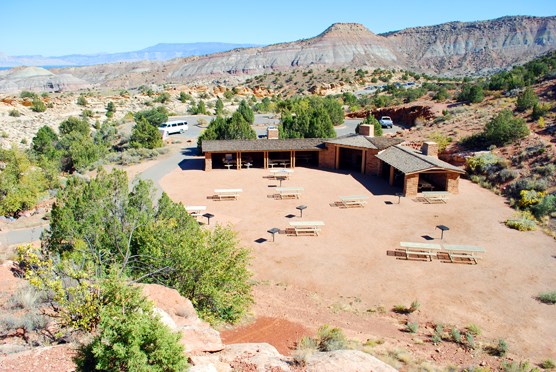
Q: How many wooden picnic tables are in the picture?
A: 9